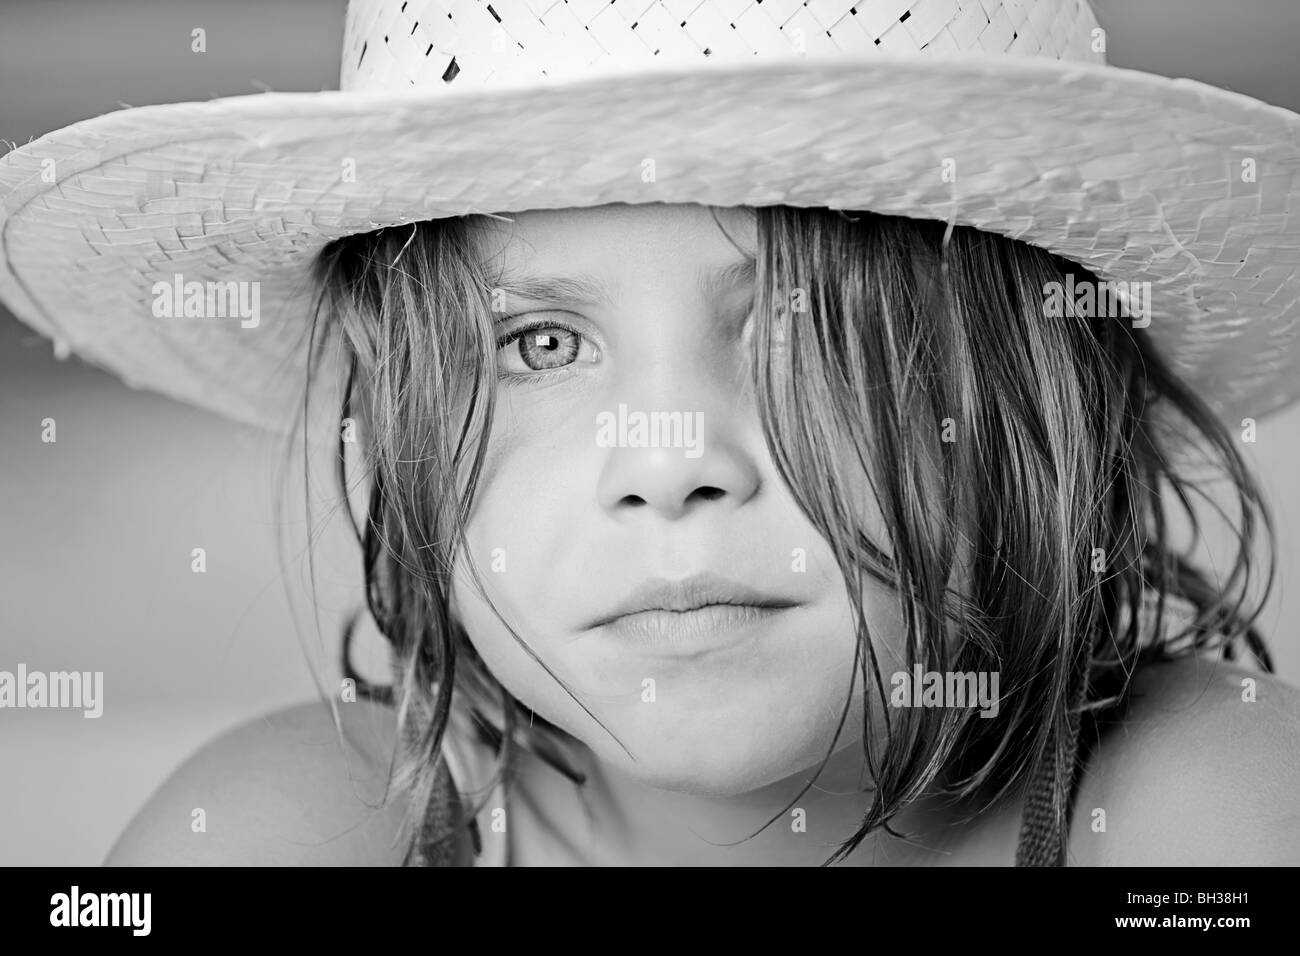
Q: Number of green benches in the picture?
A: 0